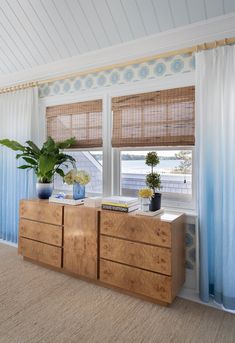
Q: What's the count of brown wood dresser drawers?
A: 6